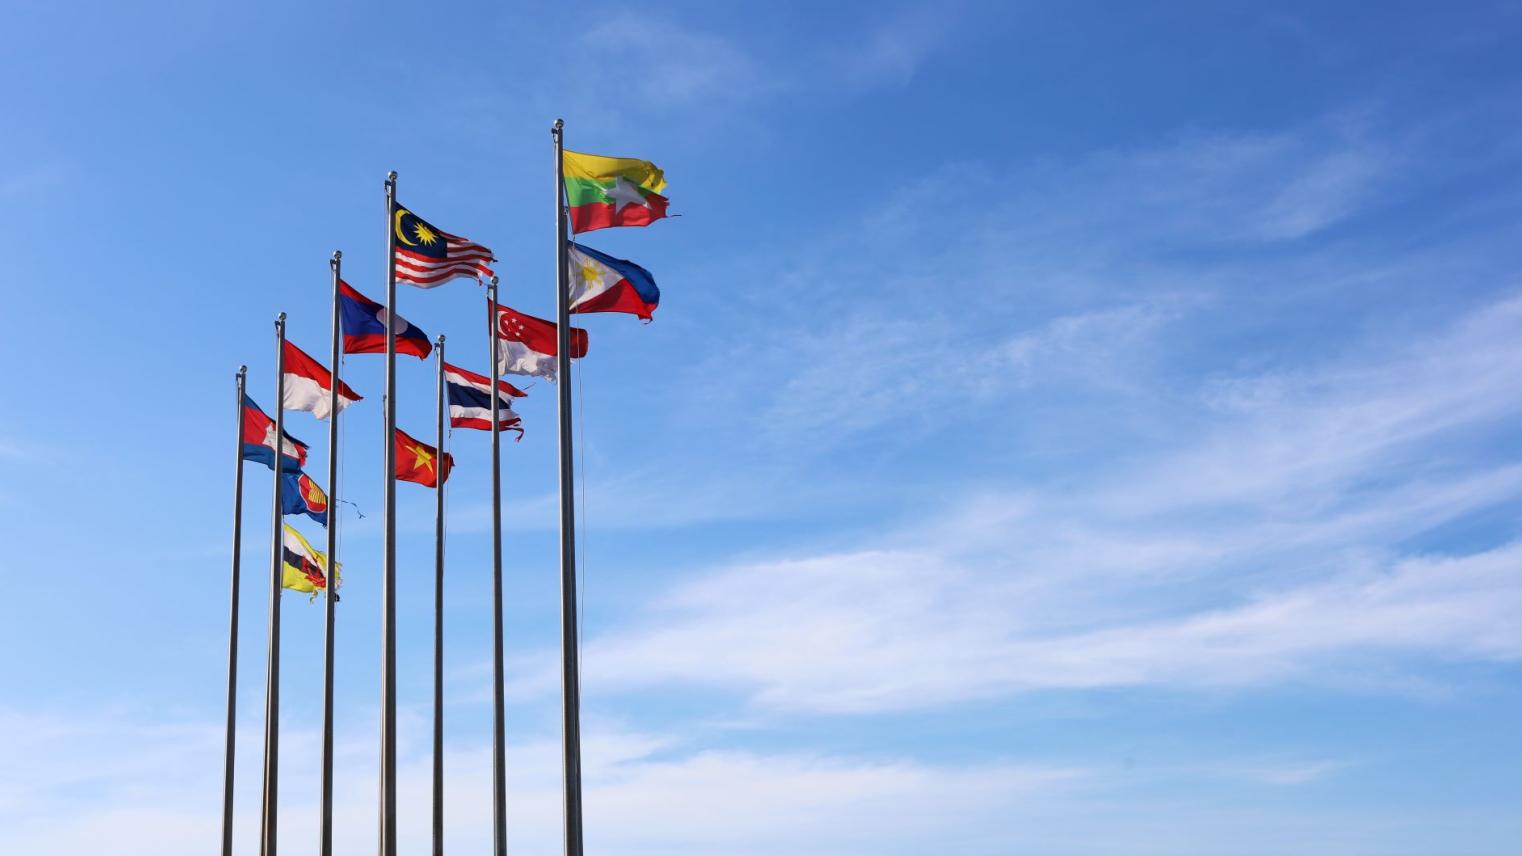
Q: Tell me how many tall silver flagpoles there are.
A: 7